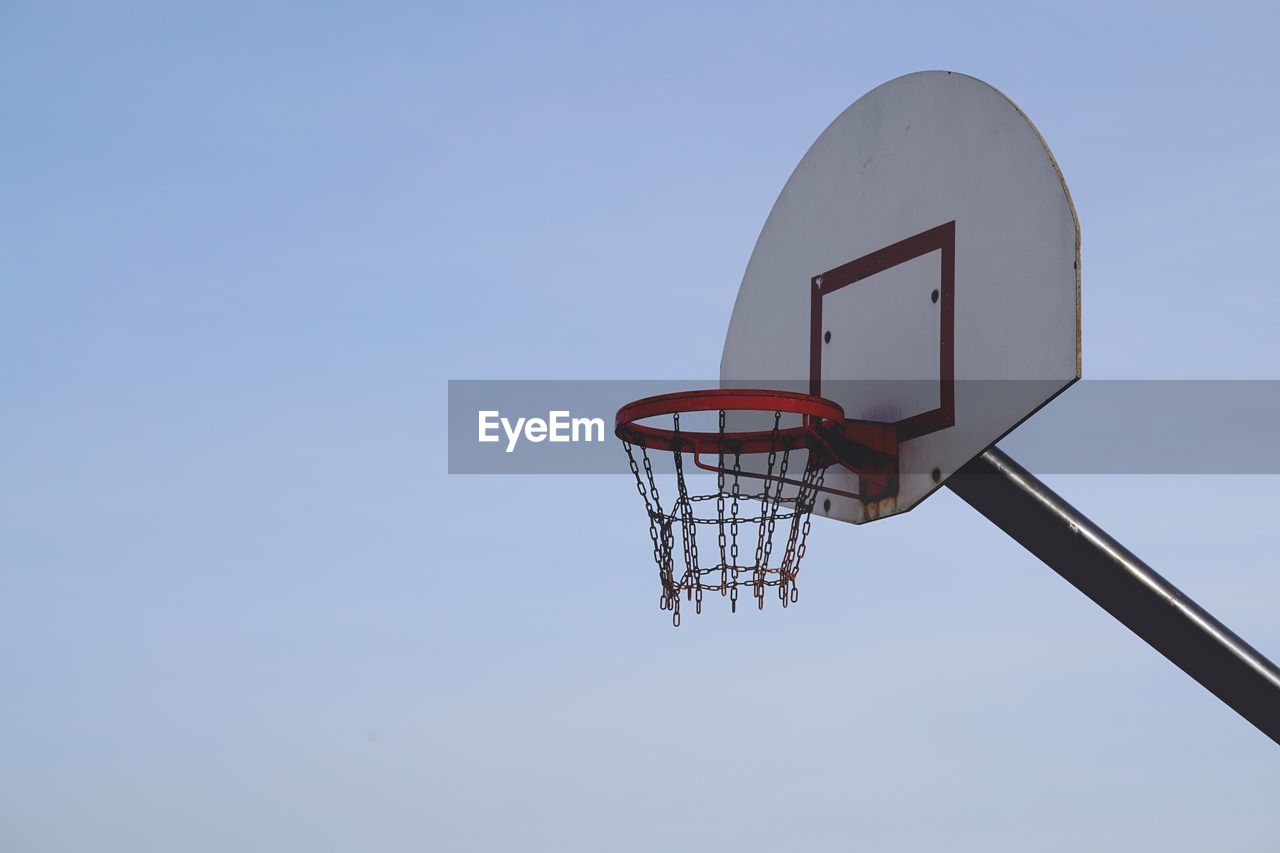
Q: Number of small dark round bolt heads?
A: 4